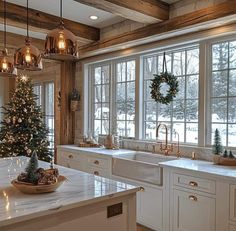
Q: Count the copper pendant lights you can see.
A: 3